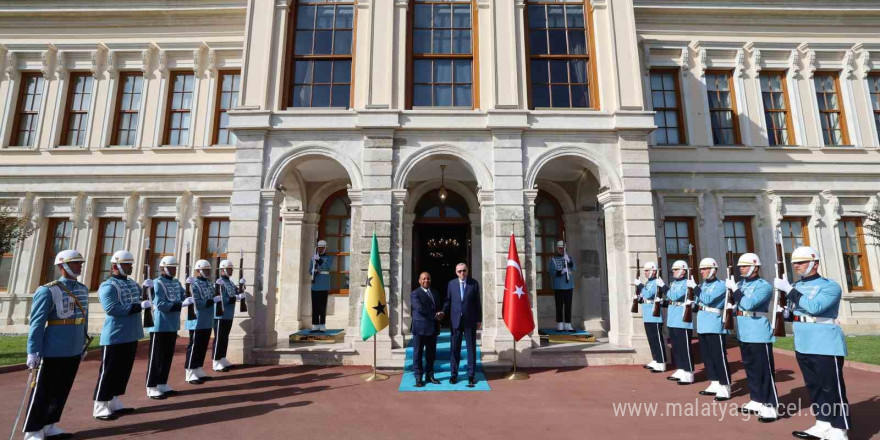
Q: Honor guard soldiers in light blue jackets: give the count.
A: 12